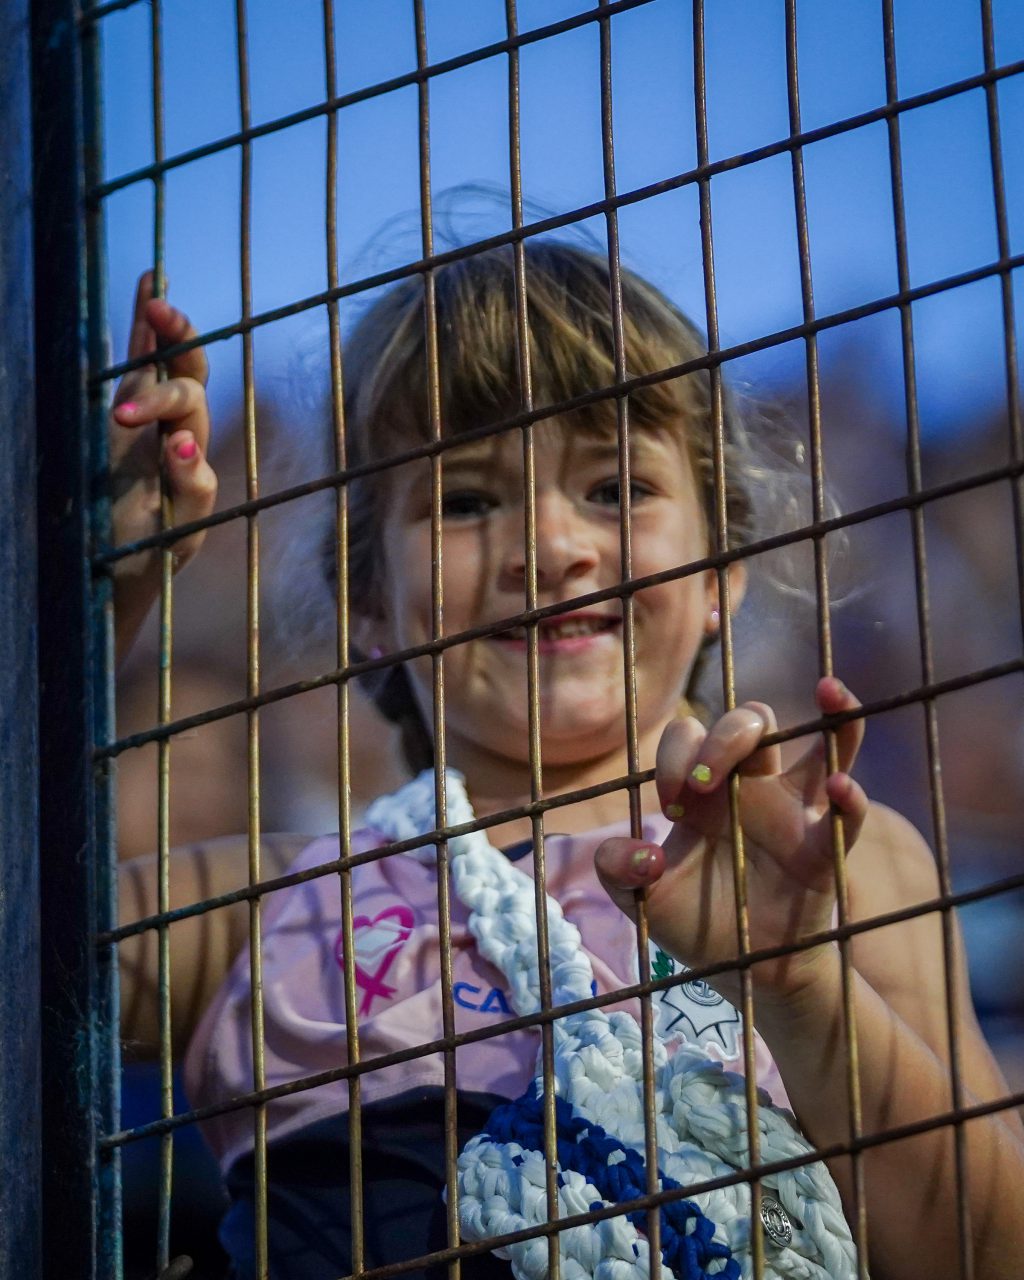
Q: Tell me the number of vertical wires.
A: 10